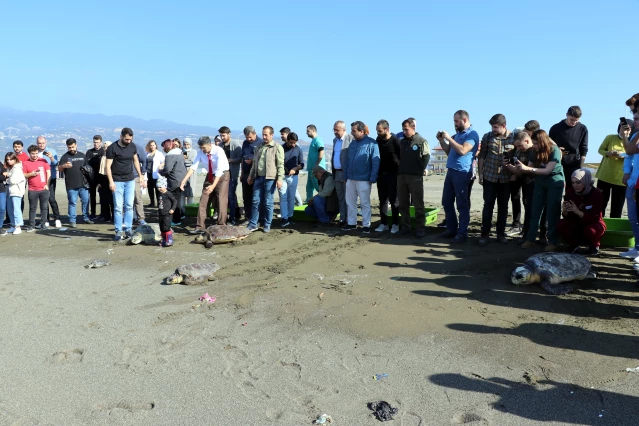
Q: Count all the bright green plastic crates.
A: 4